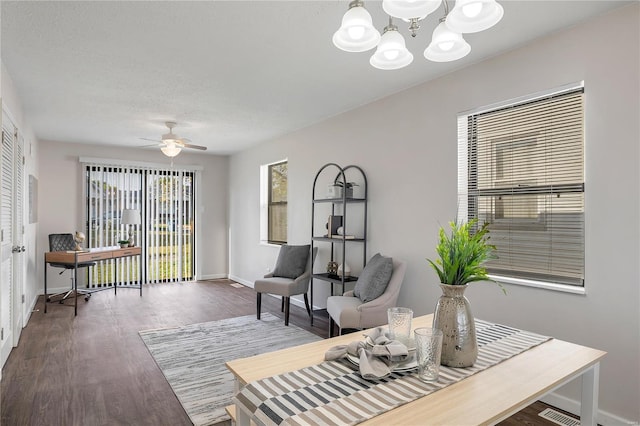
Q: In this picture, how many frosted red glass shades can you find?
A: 0